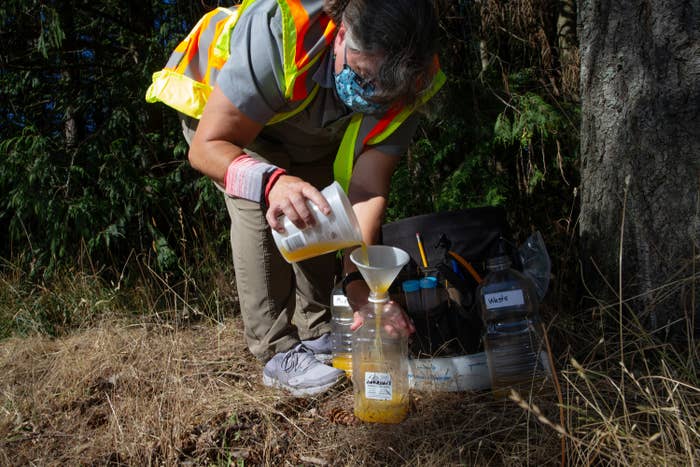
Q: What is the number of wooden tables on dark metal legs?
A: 0